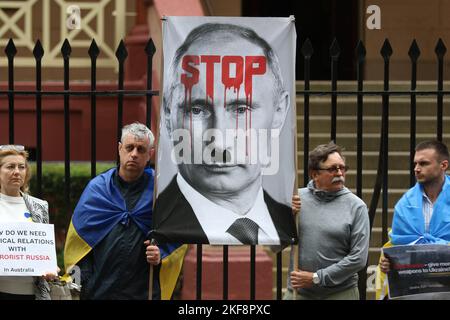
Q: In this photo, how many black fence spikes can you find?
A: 12